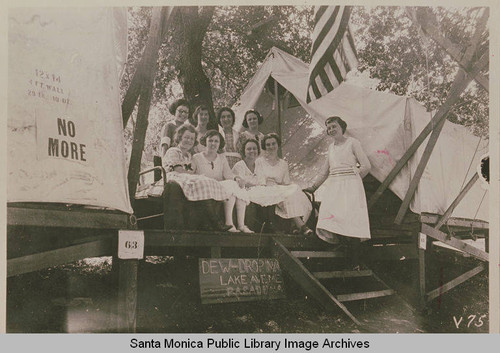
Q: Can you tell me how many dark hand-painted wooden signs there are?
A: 1